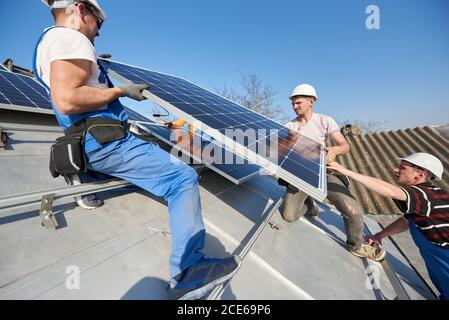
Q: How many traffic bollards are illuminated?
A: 0